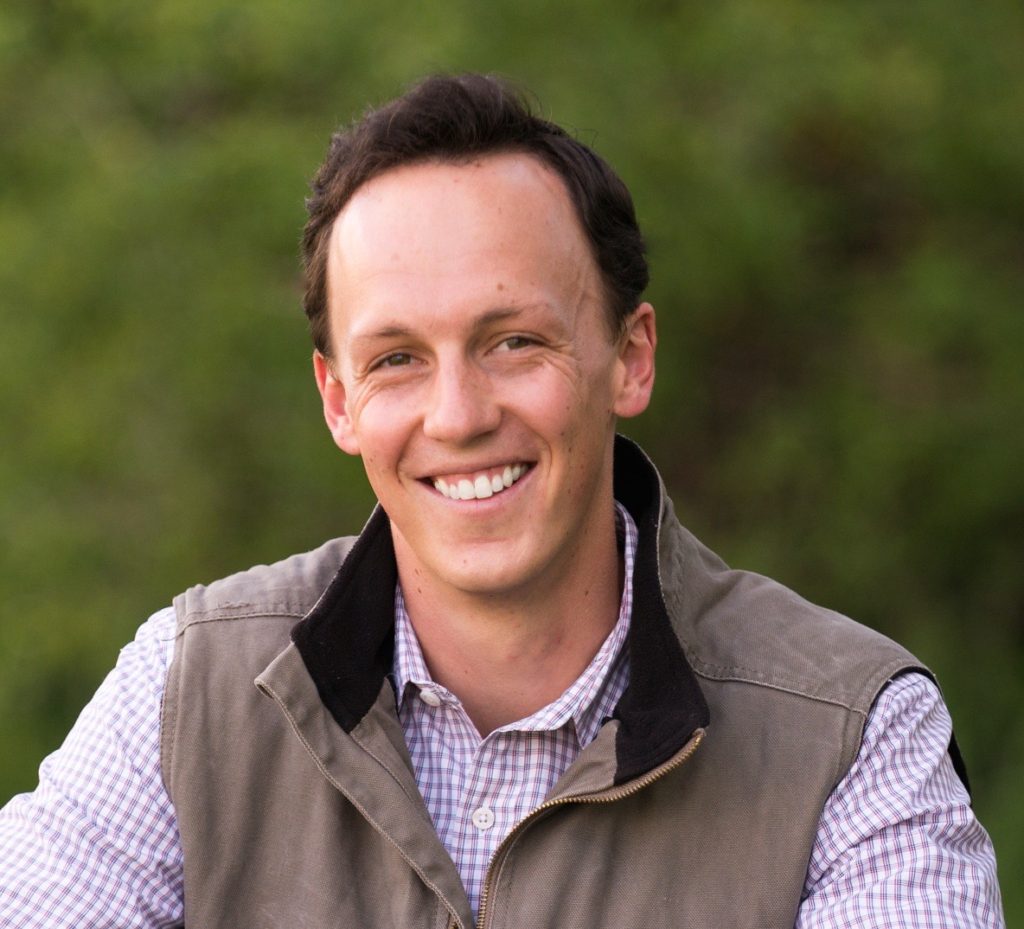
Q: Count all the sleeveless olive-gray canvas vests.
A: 1